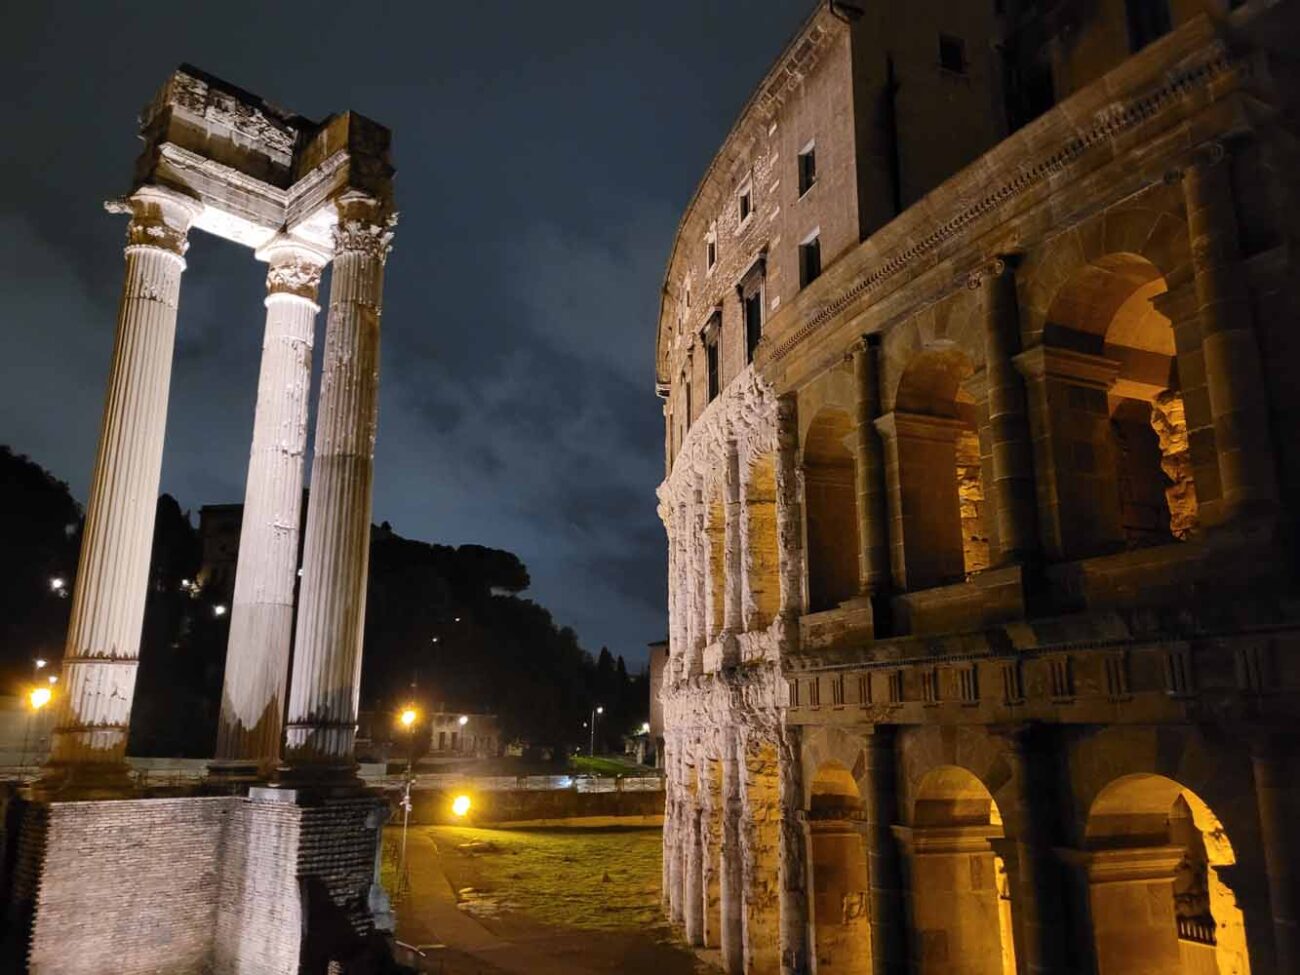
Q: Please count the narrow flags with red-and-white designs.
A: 0